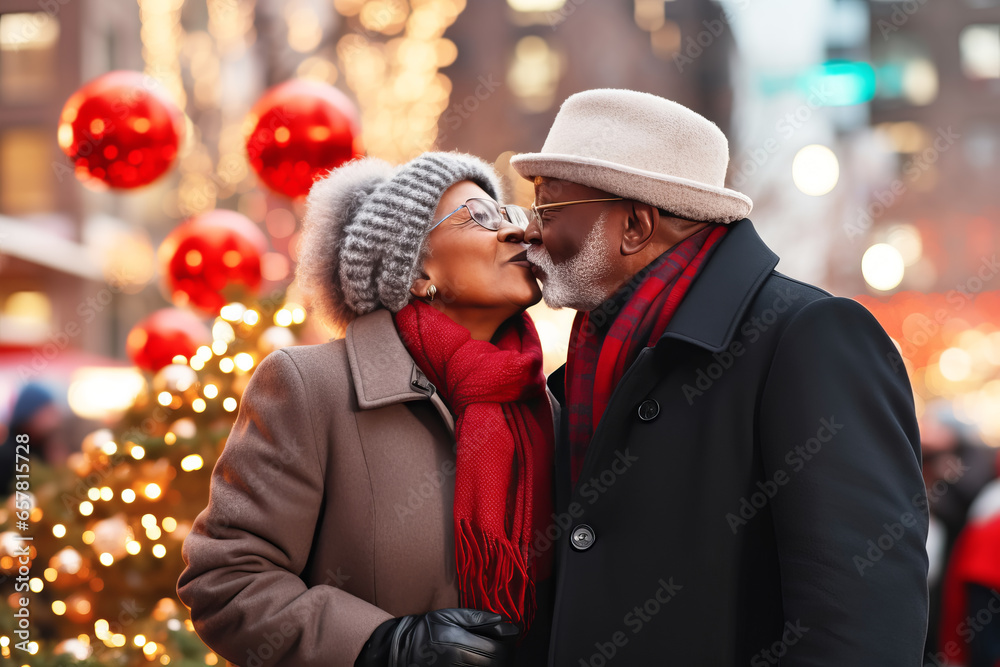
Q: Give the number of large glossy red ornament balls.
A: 4